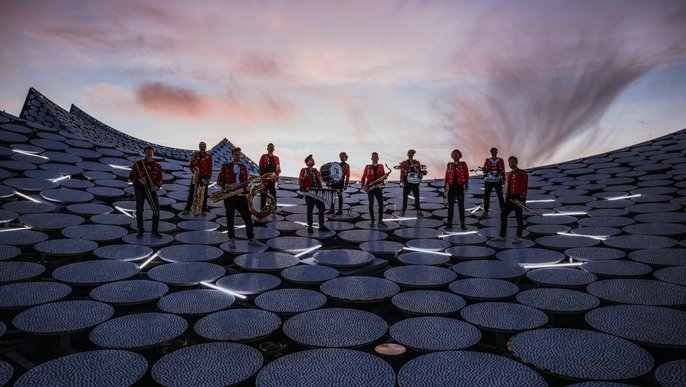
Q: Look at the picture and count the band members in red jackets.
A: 11